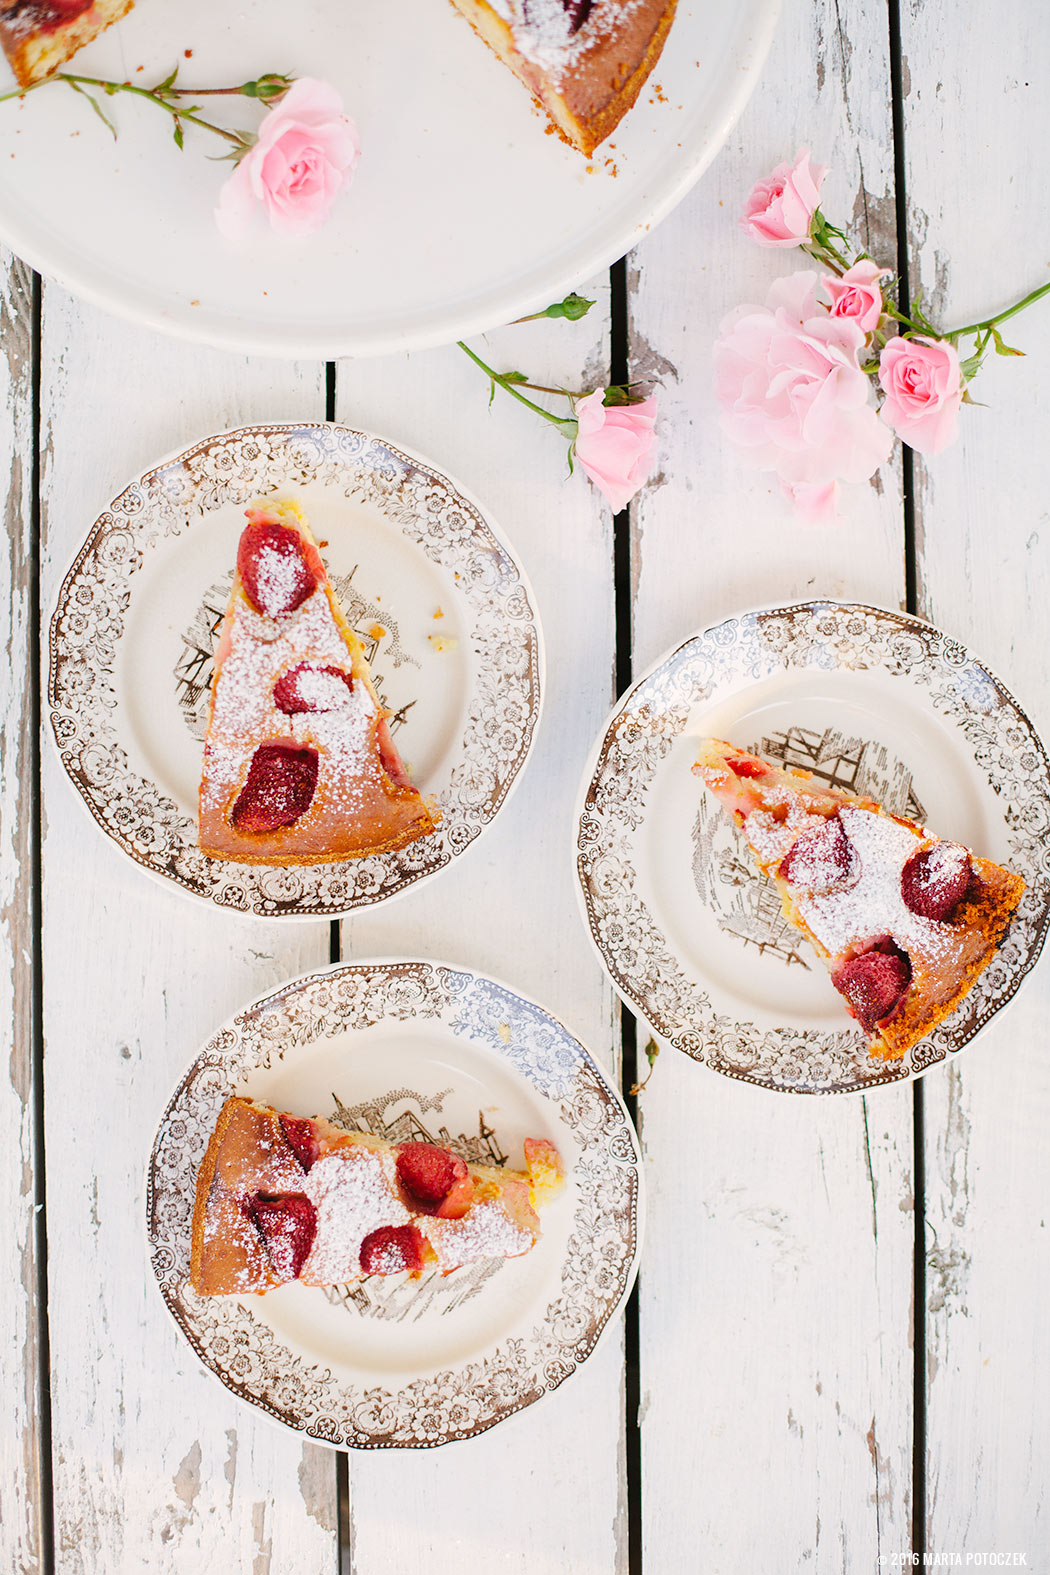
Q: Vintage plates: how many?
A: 3